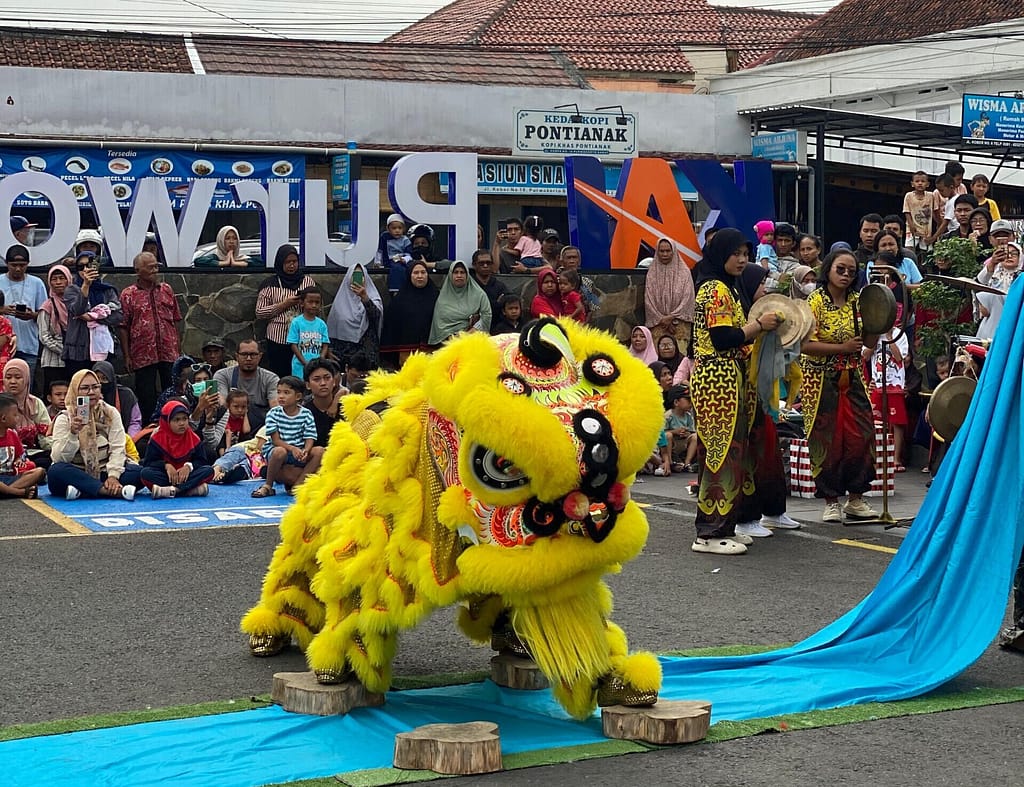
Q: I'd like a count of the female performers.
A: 3